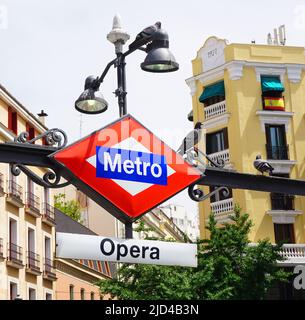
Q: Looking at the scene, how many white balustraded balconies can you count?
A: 4